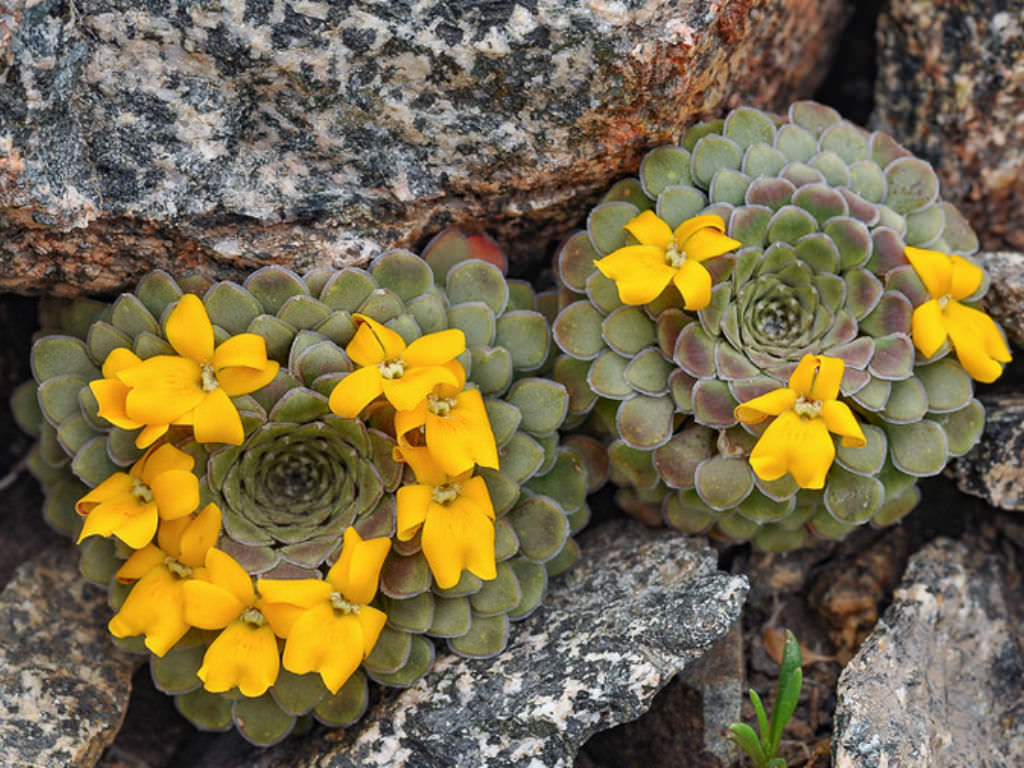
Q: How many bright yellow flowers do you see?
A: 11